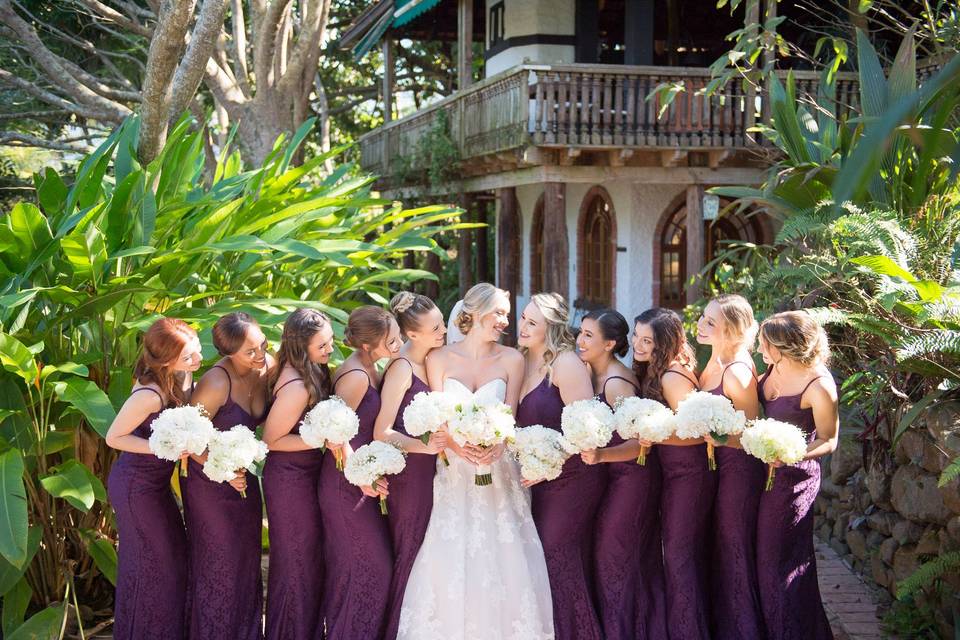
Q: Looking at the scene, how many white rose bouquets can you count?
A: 11